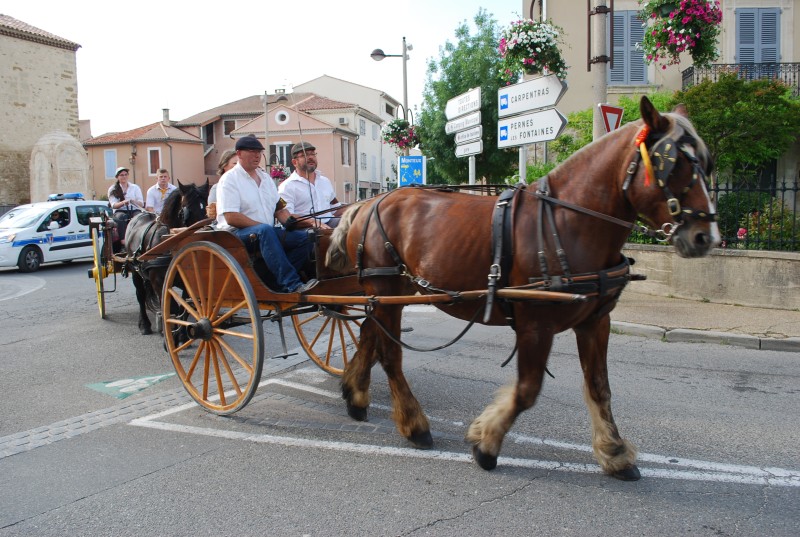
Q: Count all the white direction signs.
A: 6